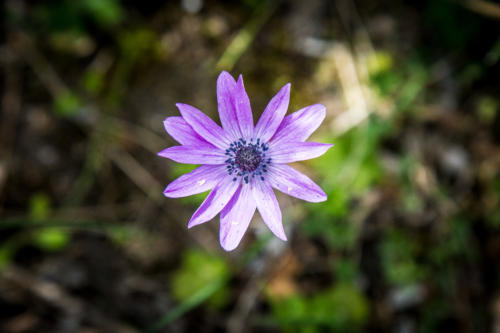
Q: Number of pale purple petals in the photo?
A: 13